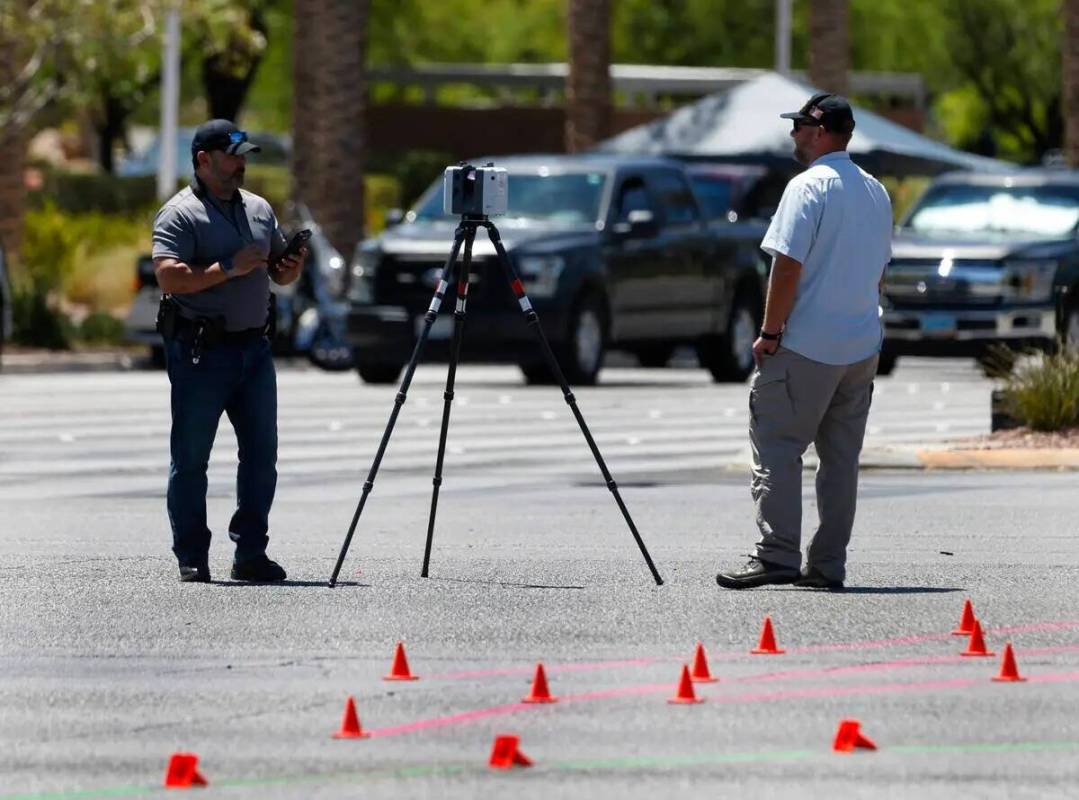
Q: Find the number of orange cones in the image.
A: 12